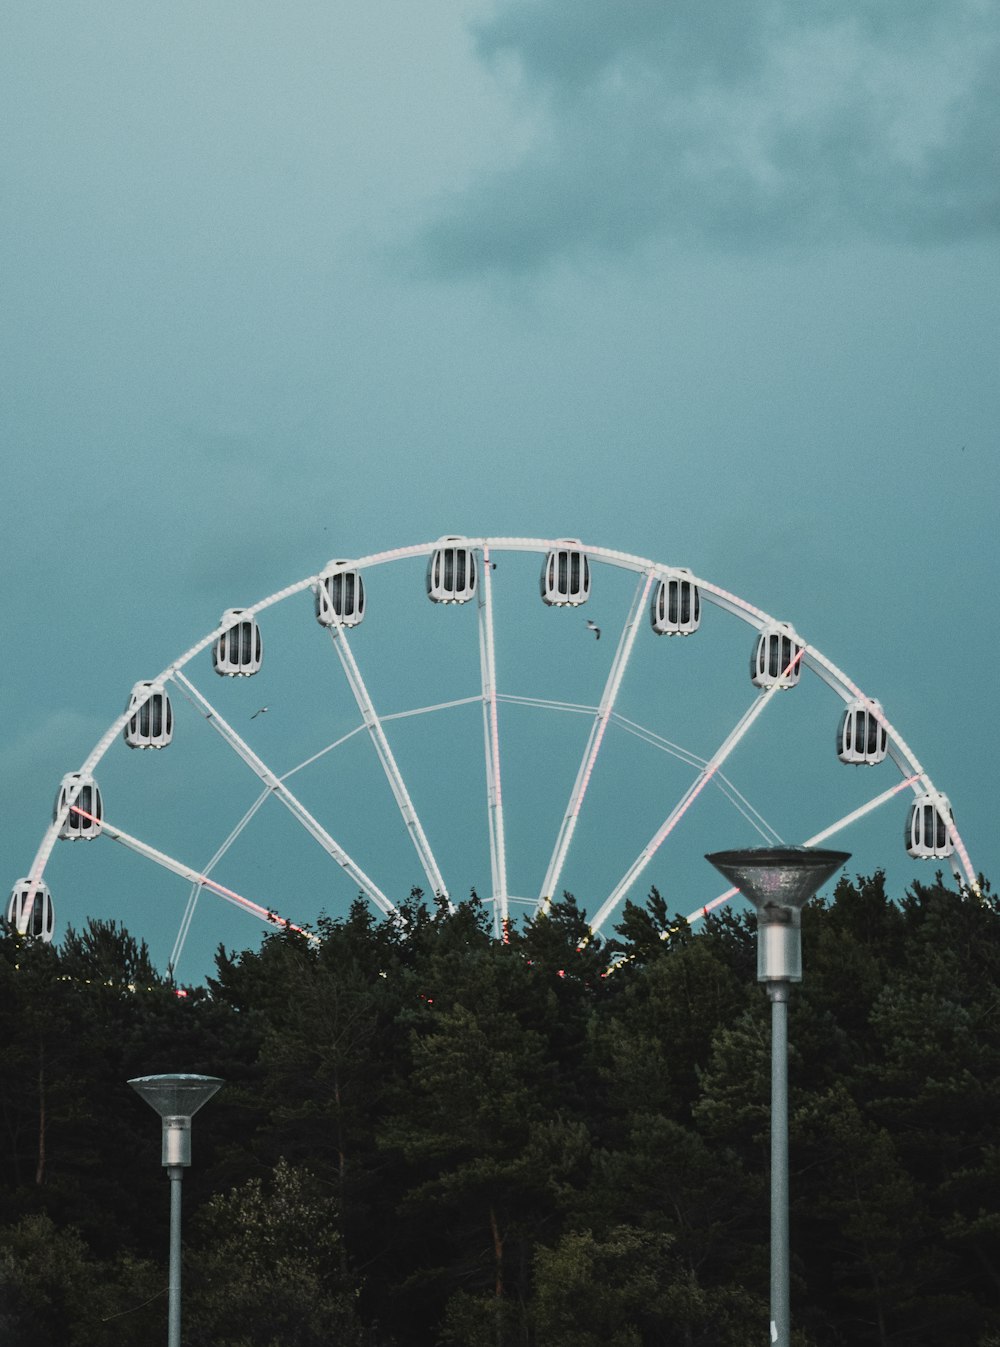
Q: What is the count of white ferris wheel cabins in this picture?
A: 11